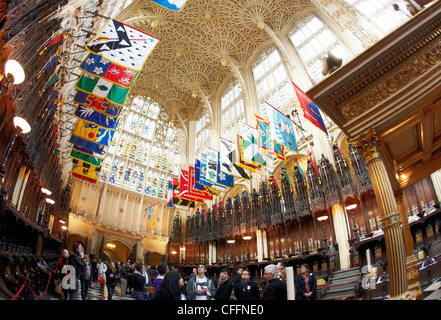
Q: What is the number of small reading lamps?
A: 12